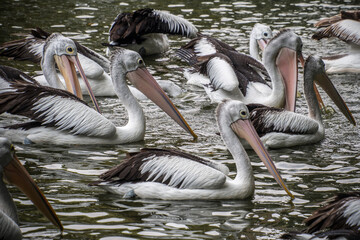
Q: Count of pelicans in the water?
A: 11